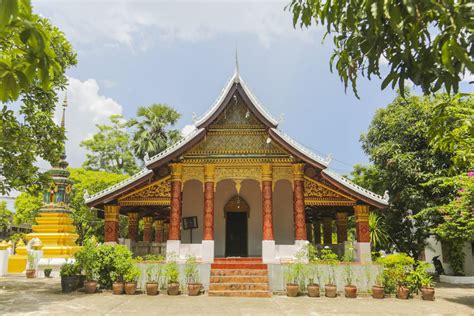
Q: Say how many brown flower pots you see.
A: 14